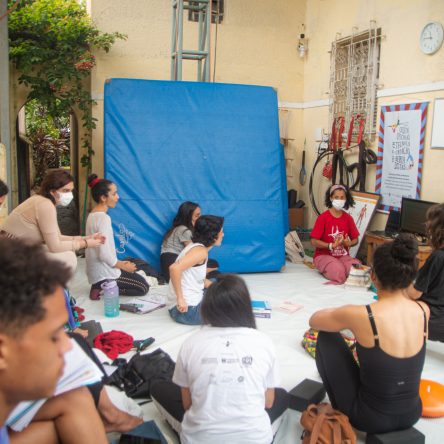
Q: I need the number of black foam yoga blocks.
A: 2